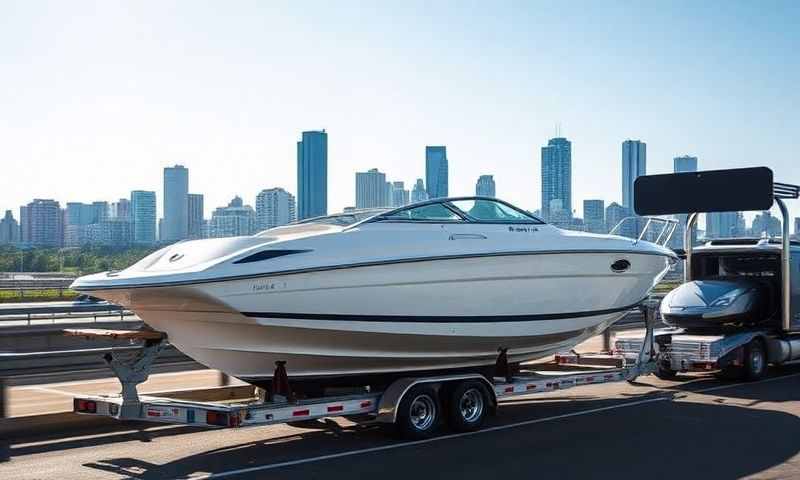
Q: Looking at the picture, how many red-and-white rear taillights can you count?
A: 2